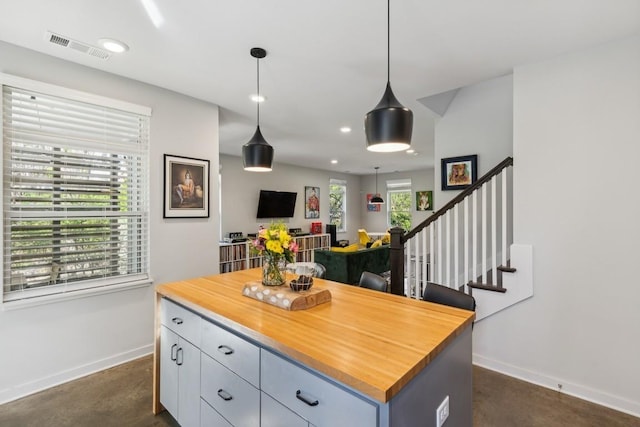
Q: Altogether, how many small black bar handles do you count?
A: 6